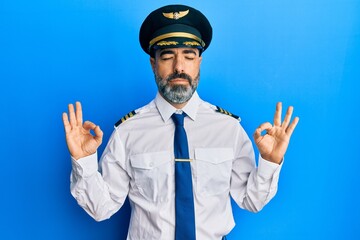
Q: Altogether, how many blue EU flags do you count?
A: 0